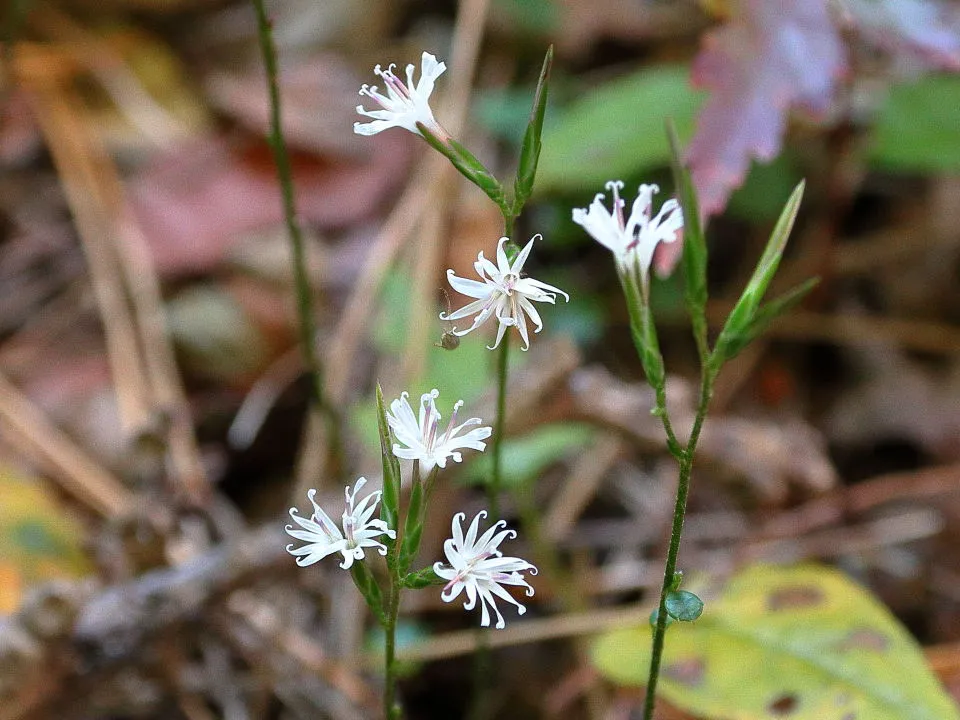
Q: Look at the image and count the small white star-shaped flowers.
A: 6